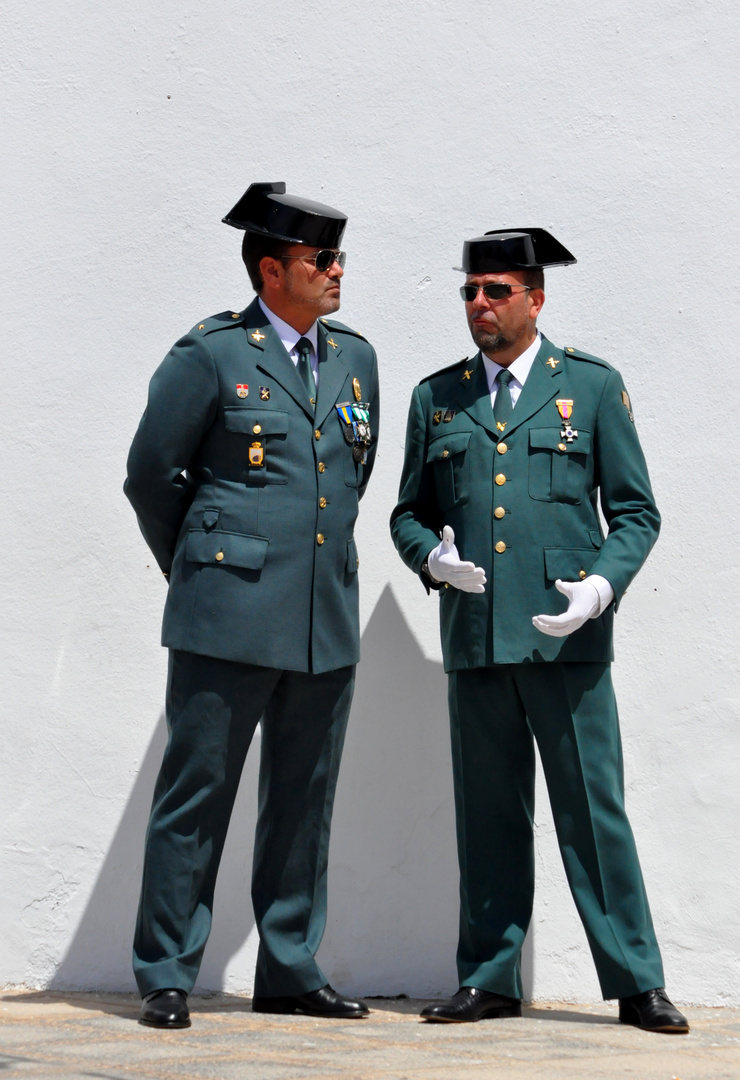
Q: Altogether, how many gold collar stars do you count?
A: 4